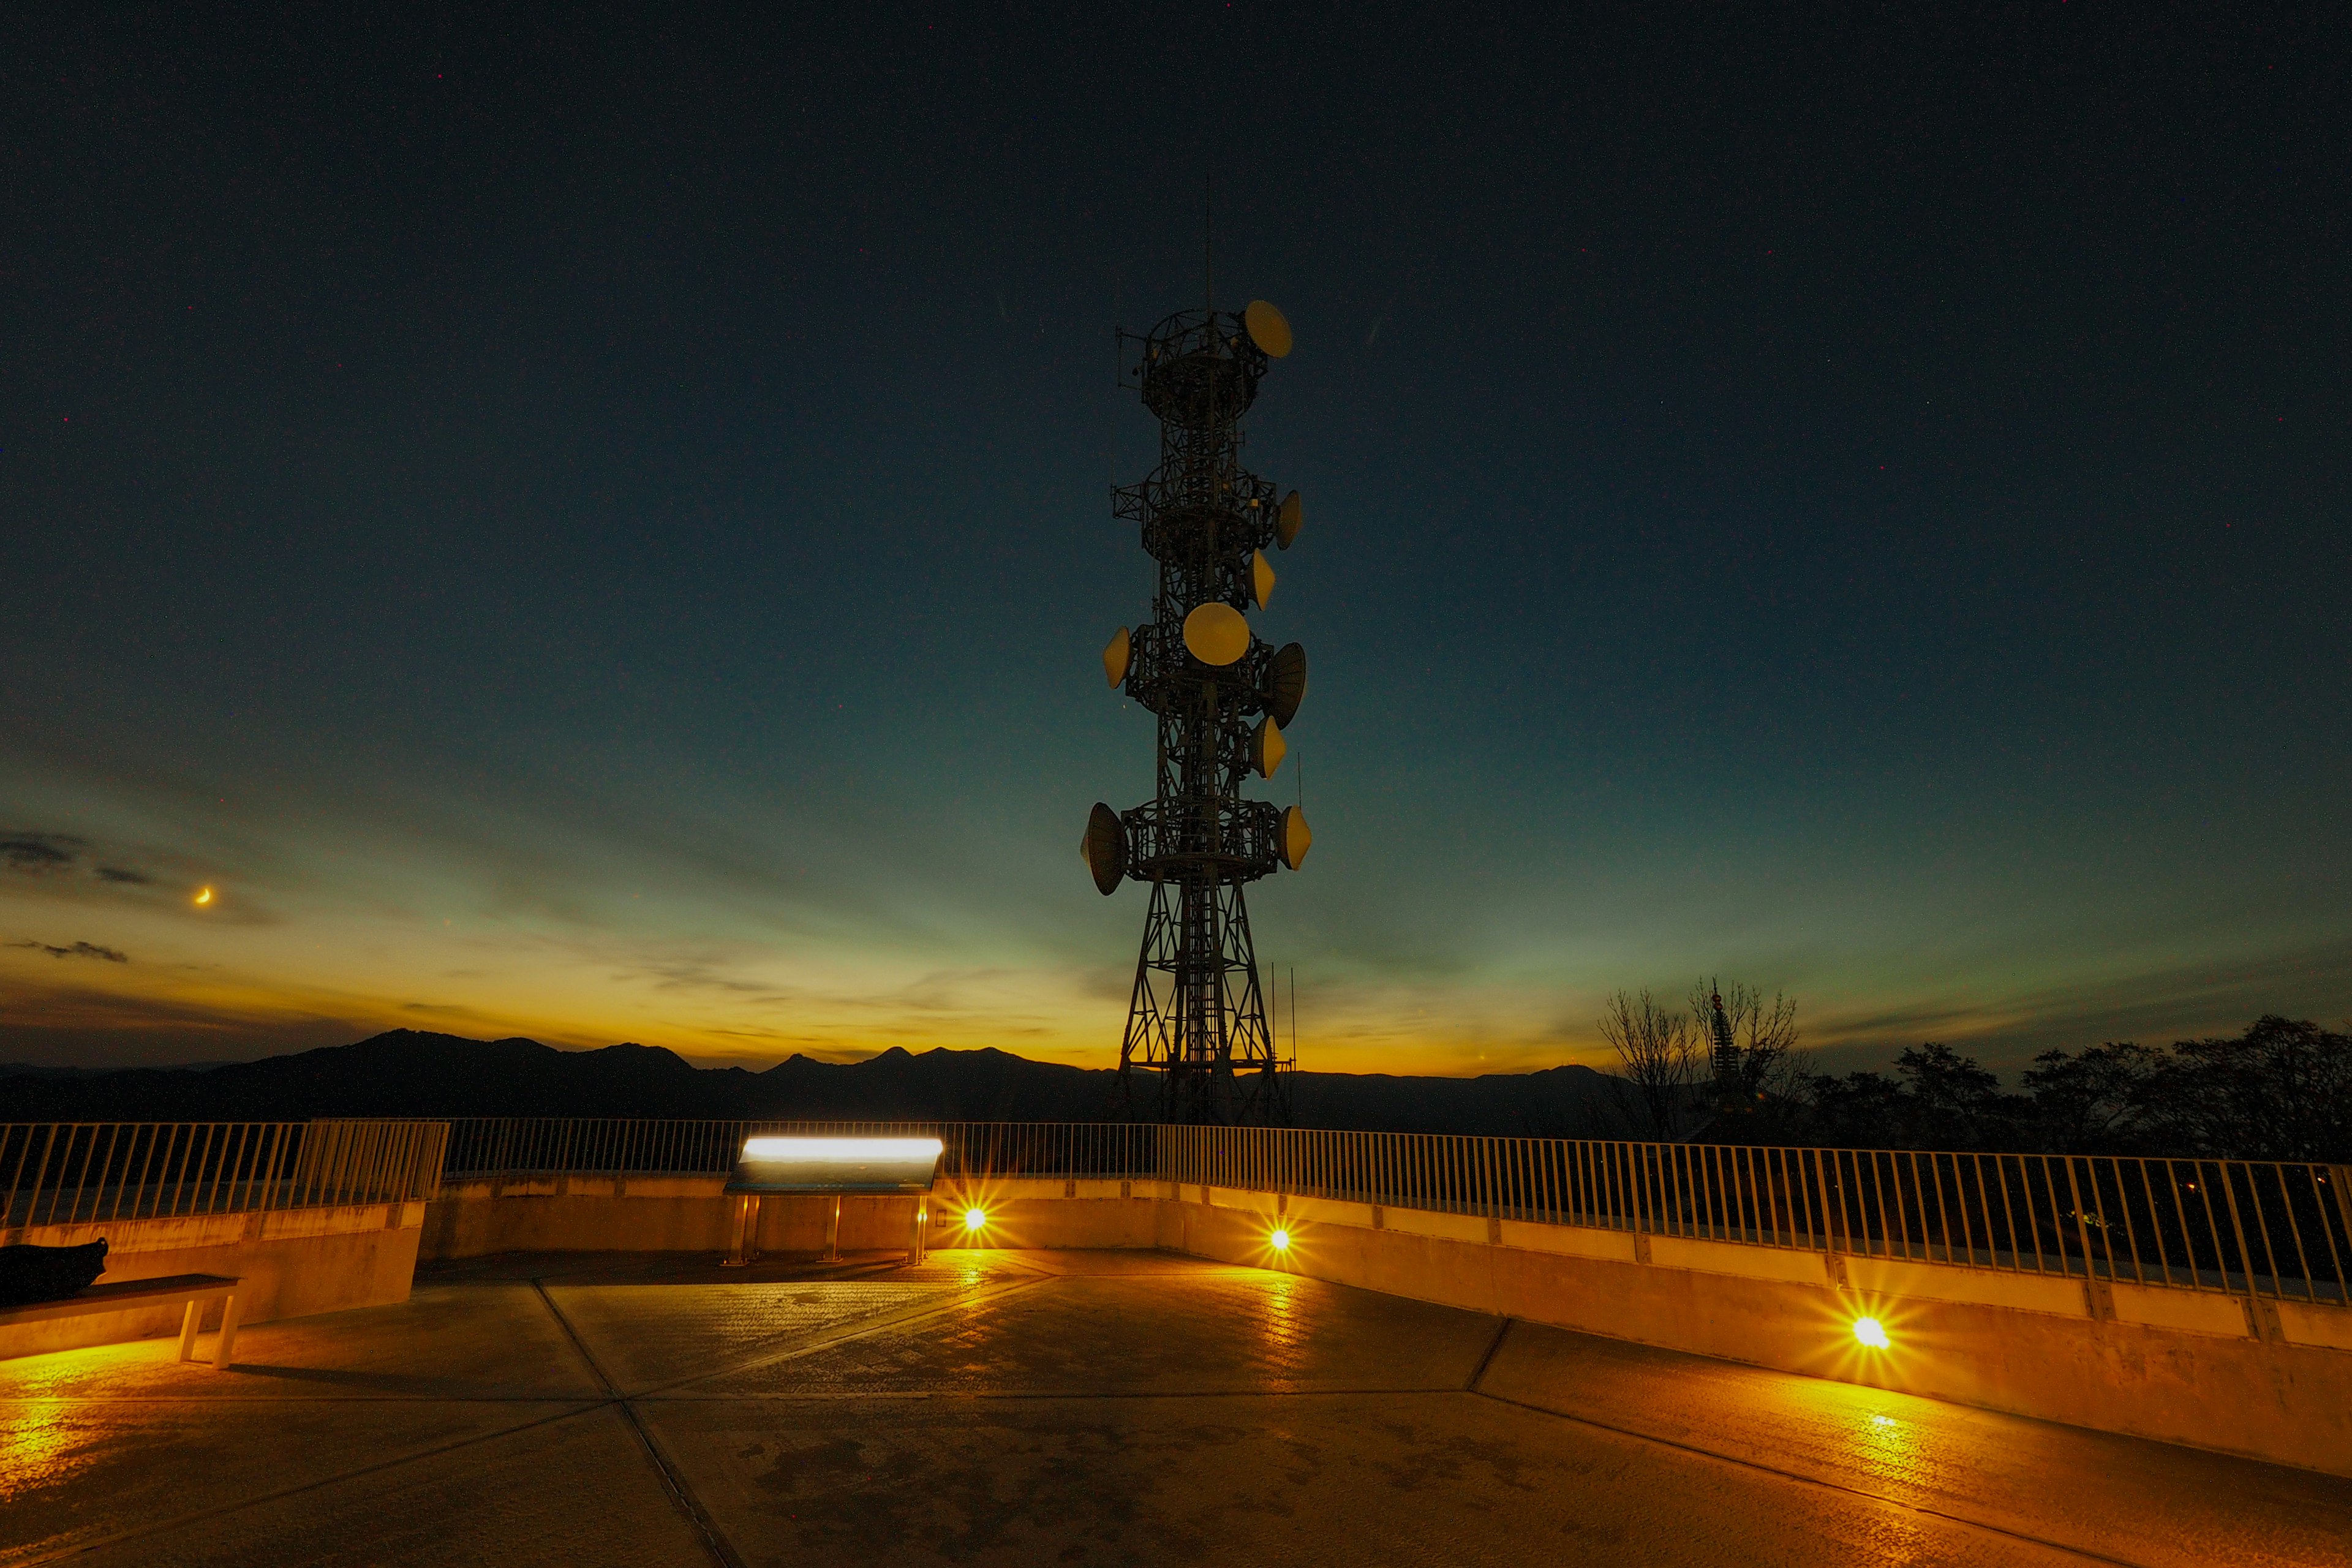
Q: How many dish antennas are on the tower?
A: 9